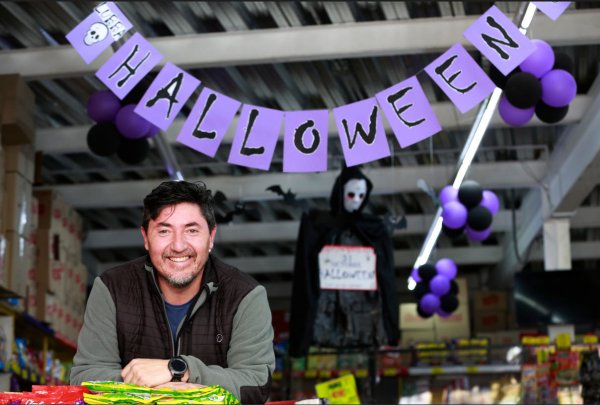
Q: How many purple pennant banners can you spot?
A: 11